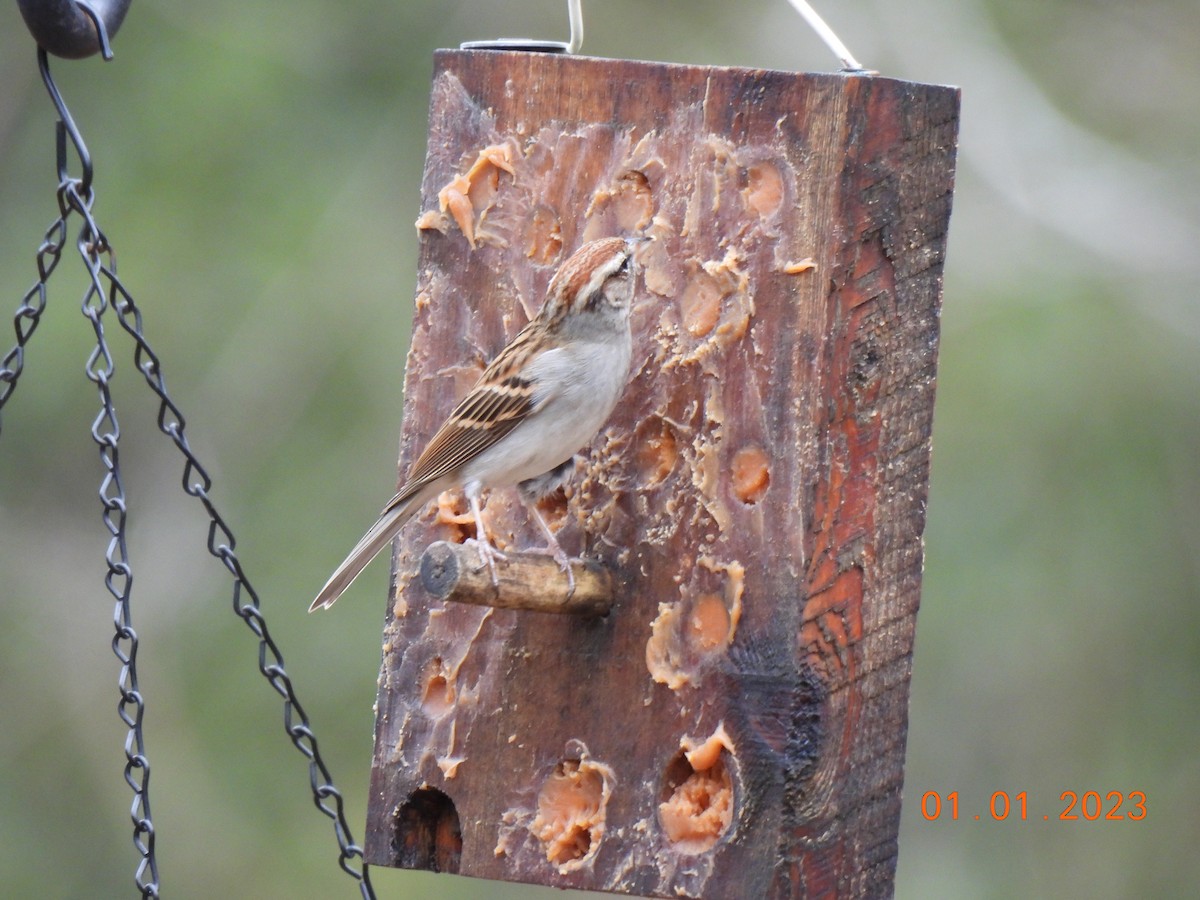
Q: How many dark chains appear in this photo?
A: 3